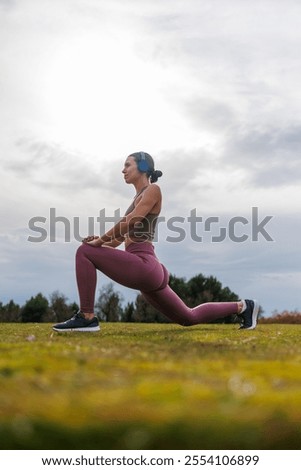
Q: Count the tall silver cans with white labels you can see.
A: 0